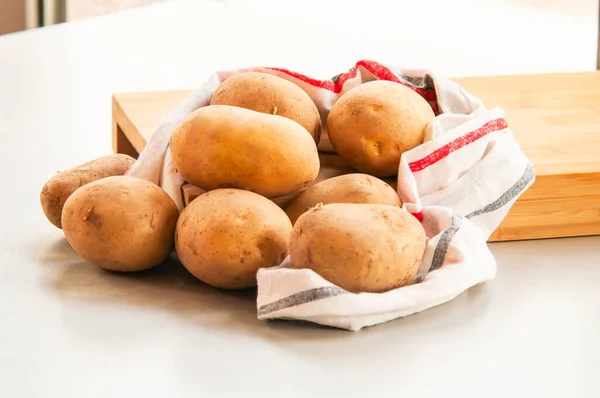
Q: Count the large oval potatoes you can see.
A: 8